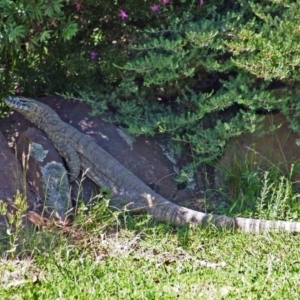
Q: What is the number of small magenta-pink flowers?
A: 7